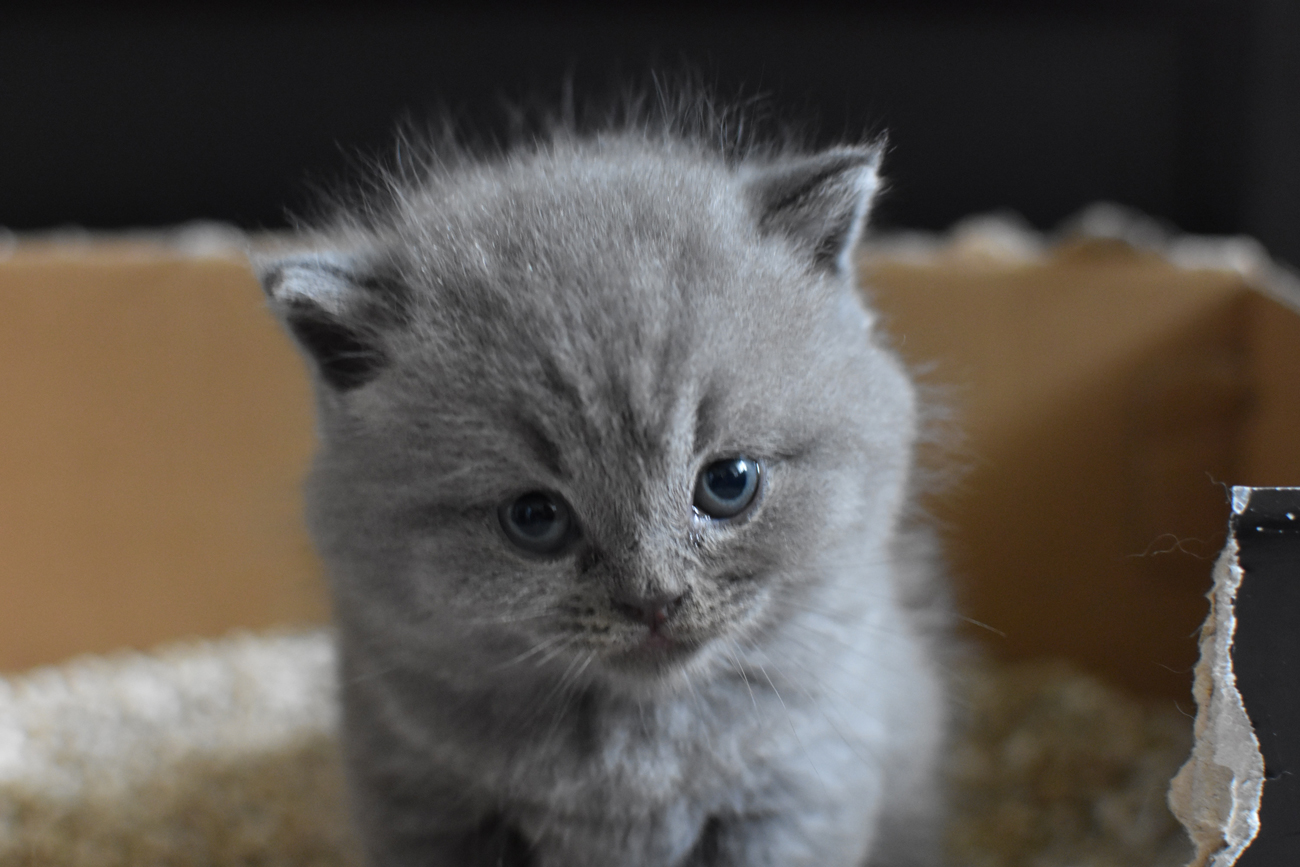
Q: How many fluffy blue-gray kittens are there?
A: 1